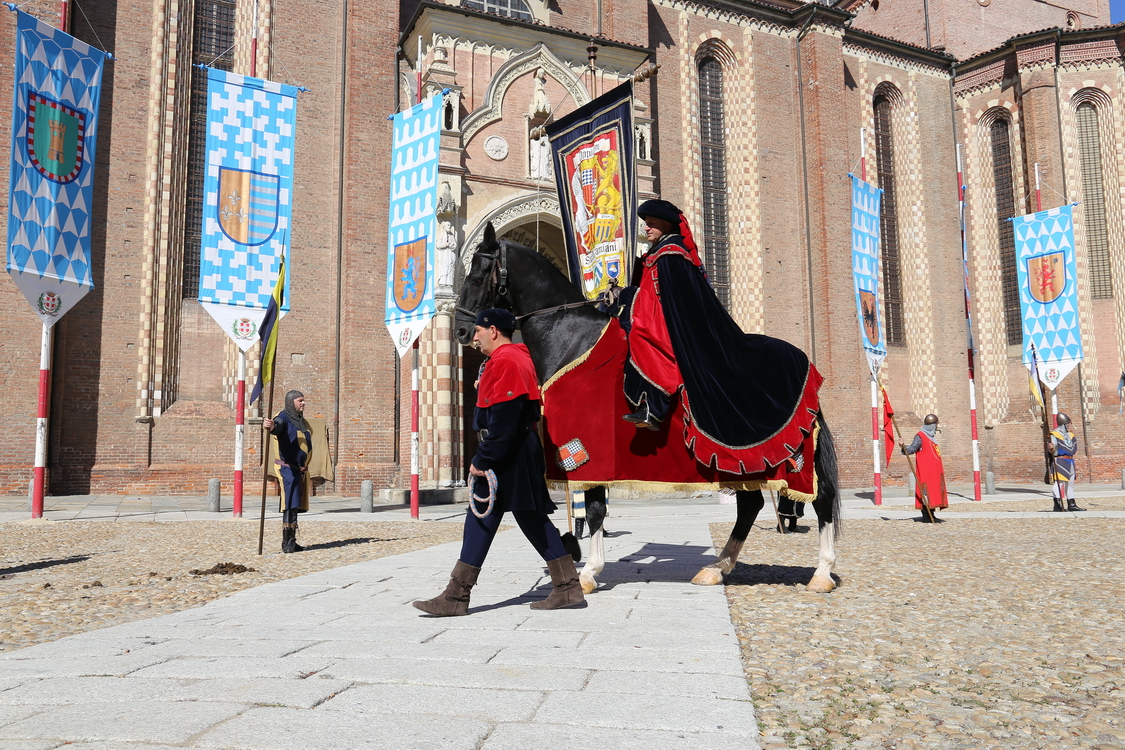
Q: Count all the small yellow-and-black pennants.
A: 1